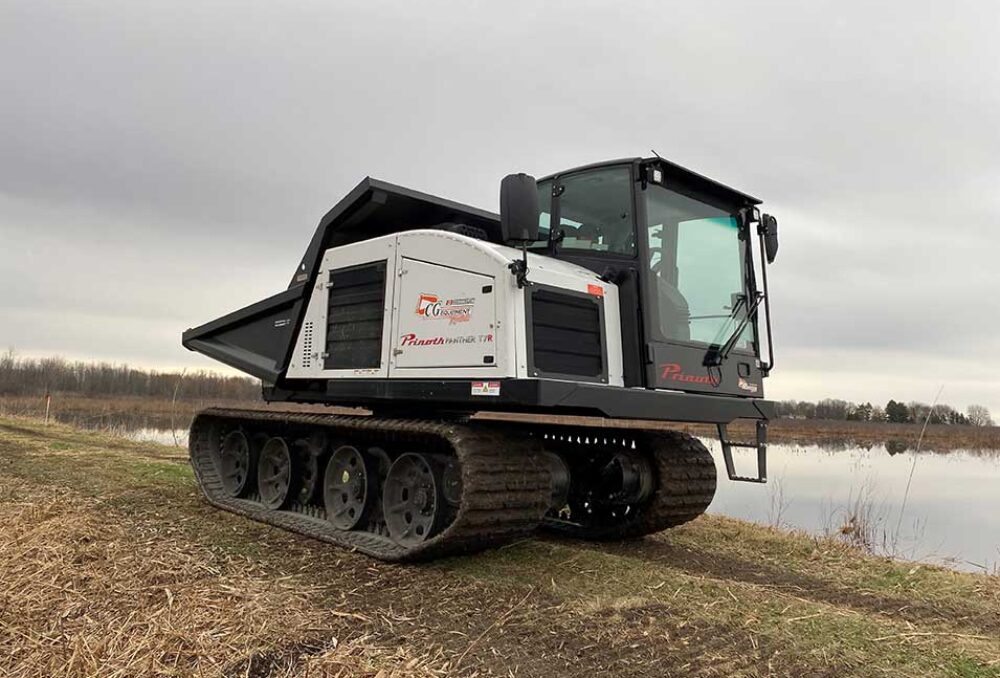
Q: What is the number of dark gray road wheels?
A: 4